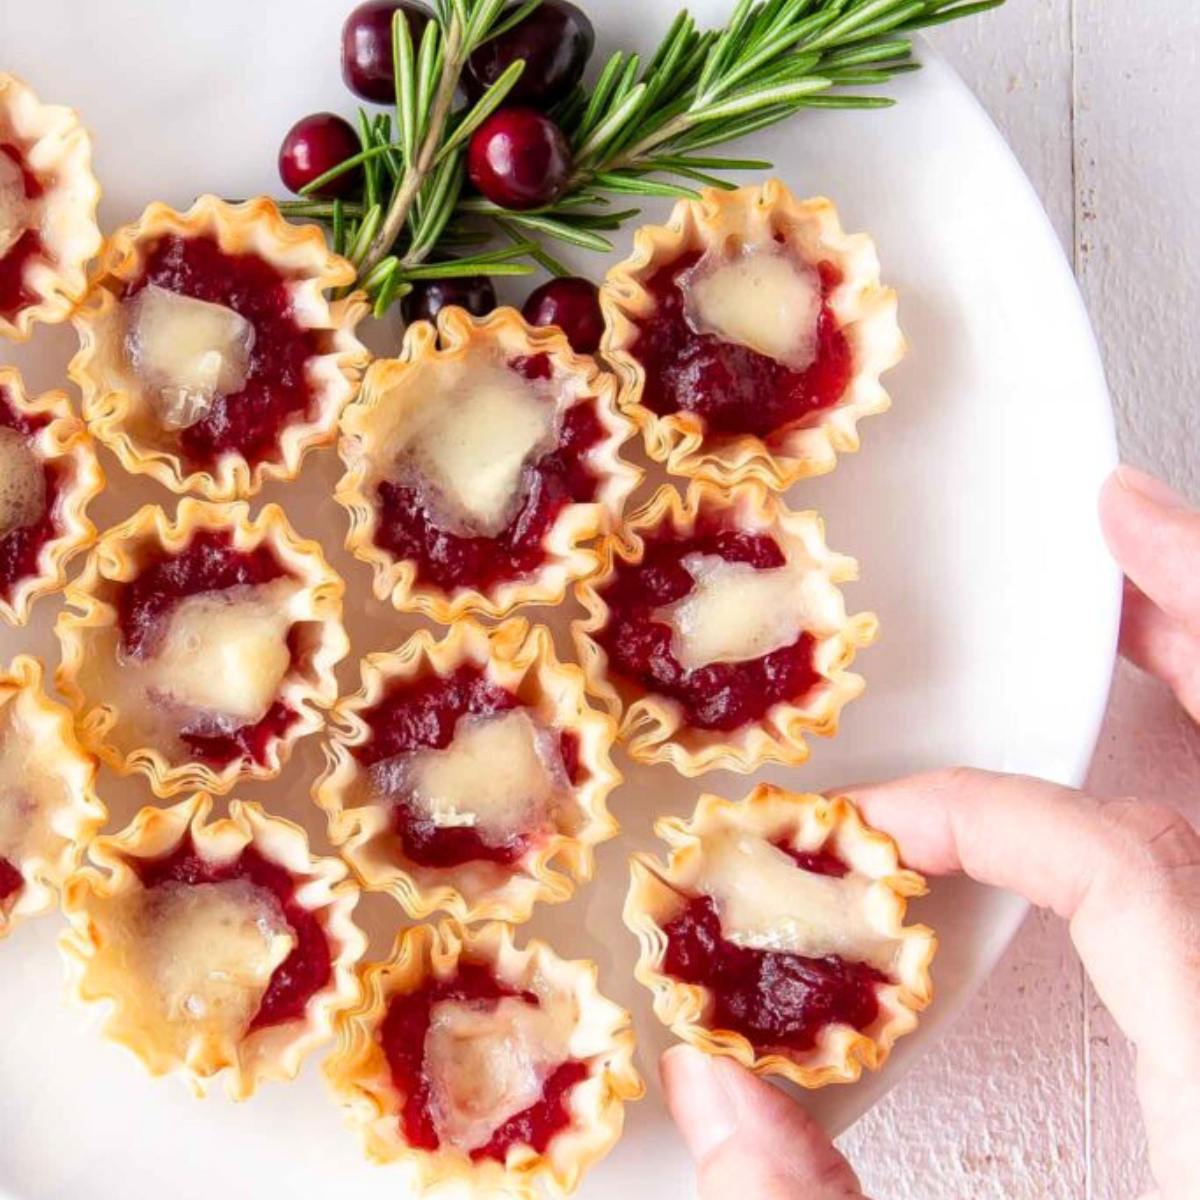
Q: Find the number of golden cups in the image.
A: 12